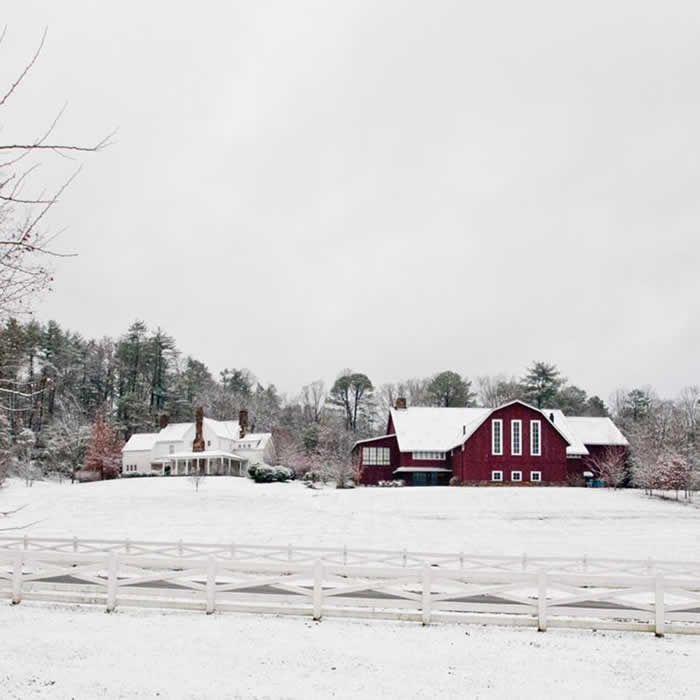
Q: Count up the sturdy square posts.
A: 7